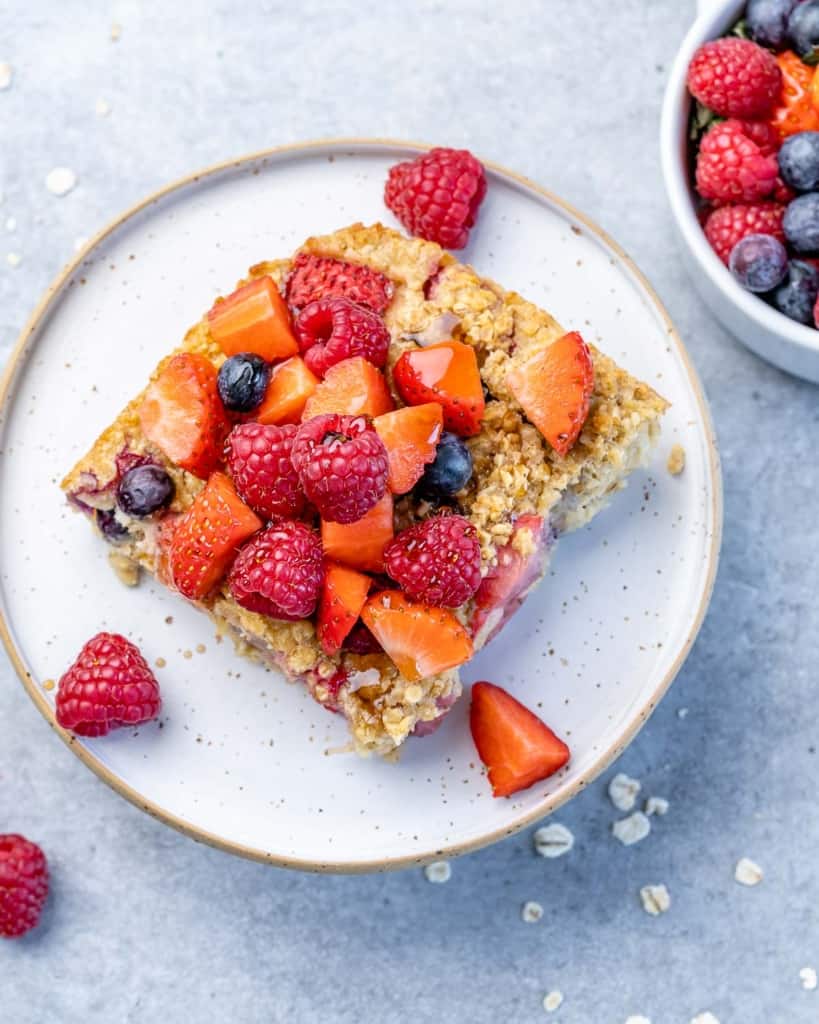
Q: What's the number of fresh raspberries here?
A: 11